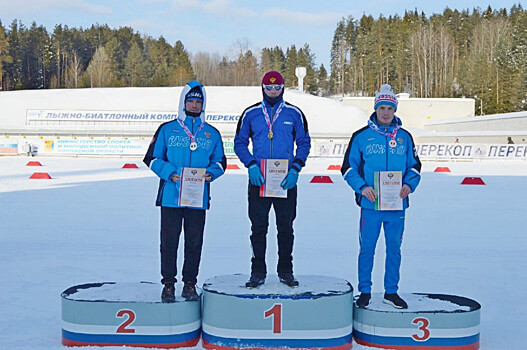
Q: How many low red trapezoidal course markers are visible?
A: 8